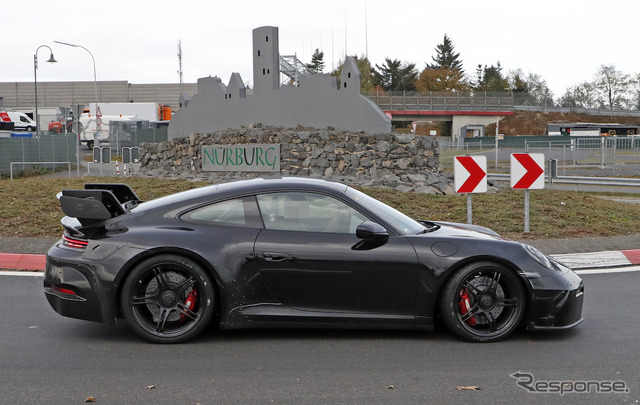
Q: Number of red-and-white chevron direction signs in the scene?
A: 2